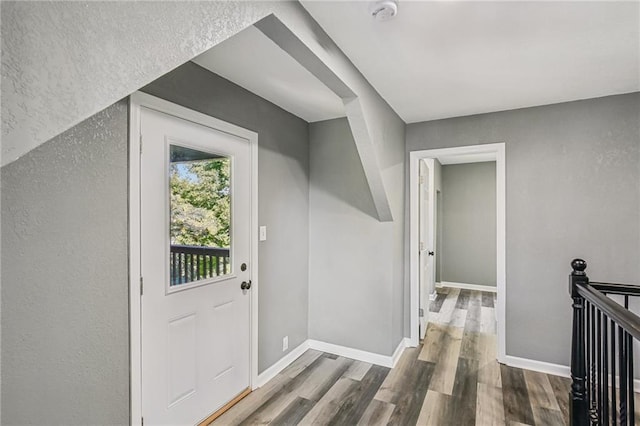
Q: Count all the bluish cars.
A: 0